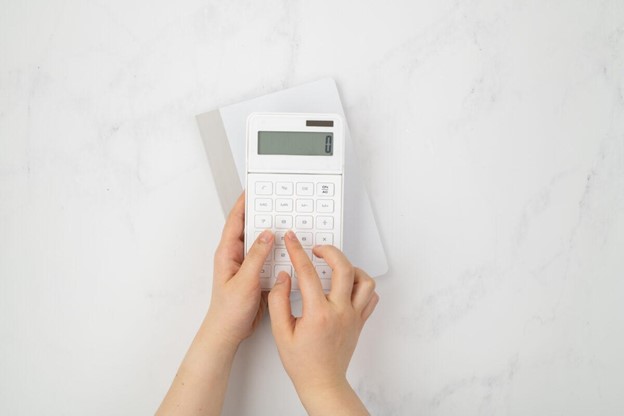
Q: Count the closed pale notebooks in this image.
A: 1